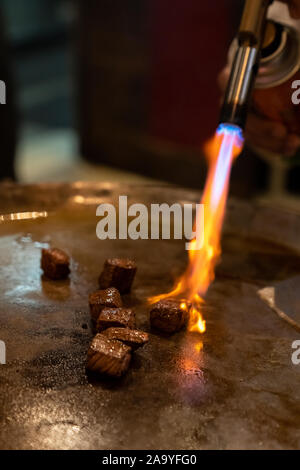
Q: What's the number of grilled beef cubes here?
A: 7